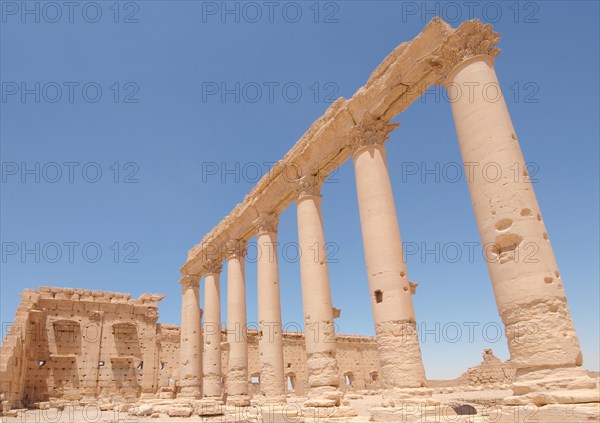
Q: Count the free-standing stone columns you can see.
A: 7